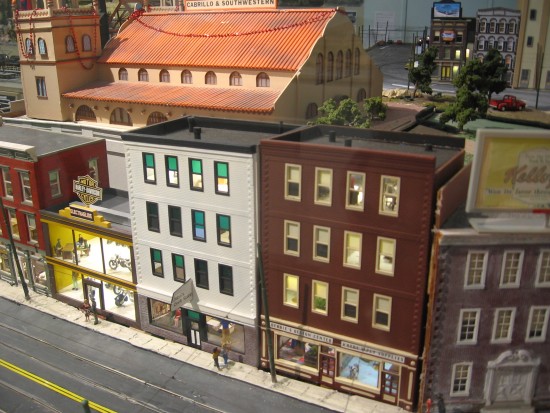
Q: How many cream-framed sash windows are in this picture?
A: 12